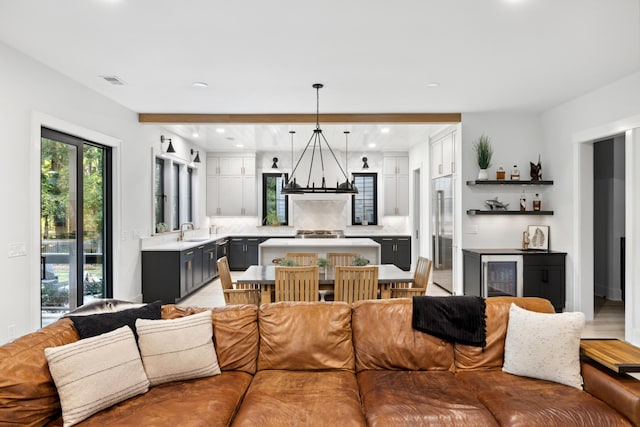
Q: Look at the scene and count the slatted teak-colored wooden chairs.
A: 6